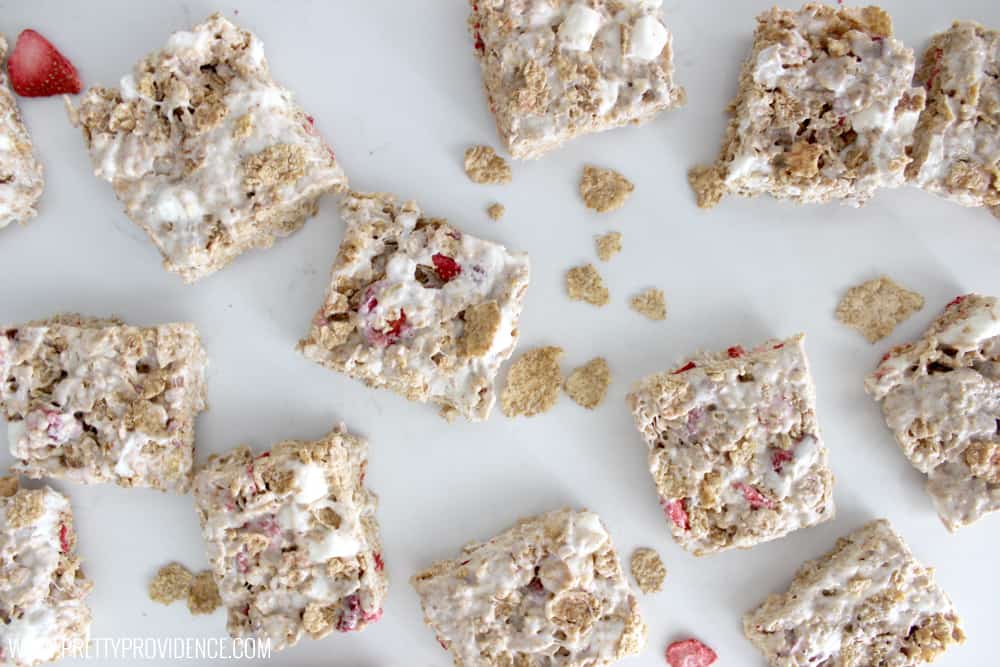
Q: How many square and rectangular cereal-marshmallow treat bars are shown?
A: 13